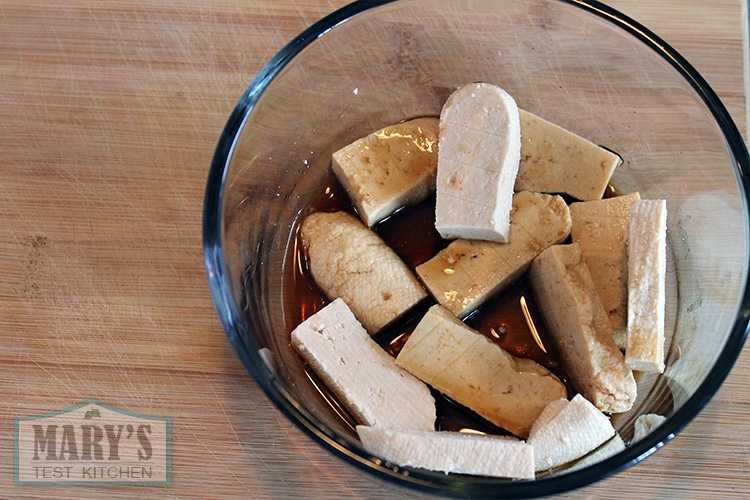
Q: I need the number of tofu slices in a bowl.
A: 12